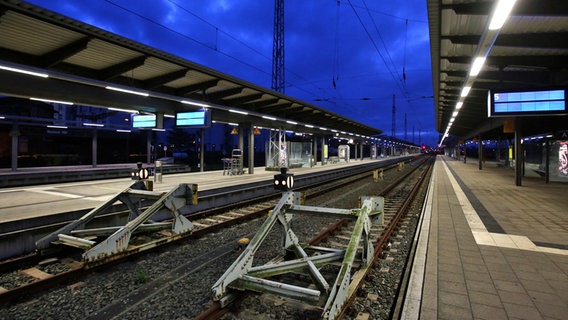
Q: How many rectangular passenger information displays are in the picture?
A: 3